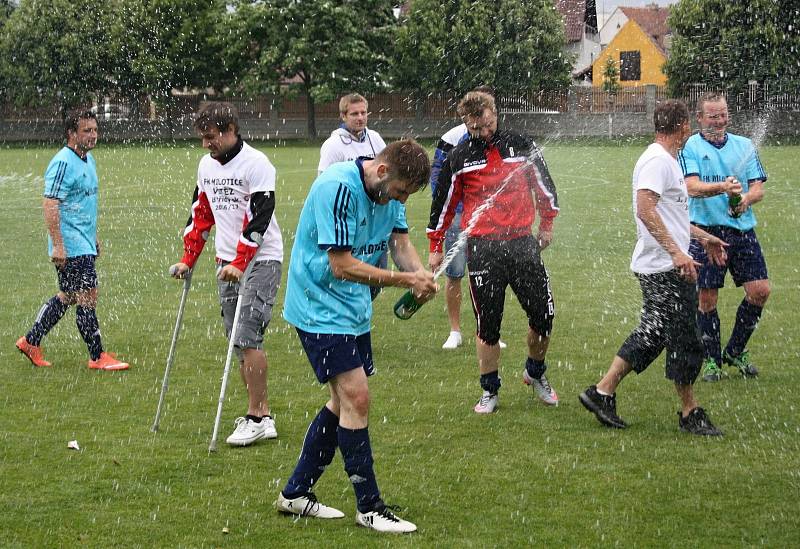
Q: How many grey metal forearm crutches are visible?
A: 2